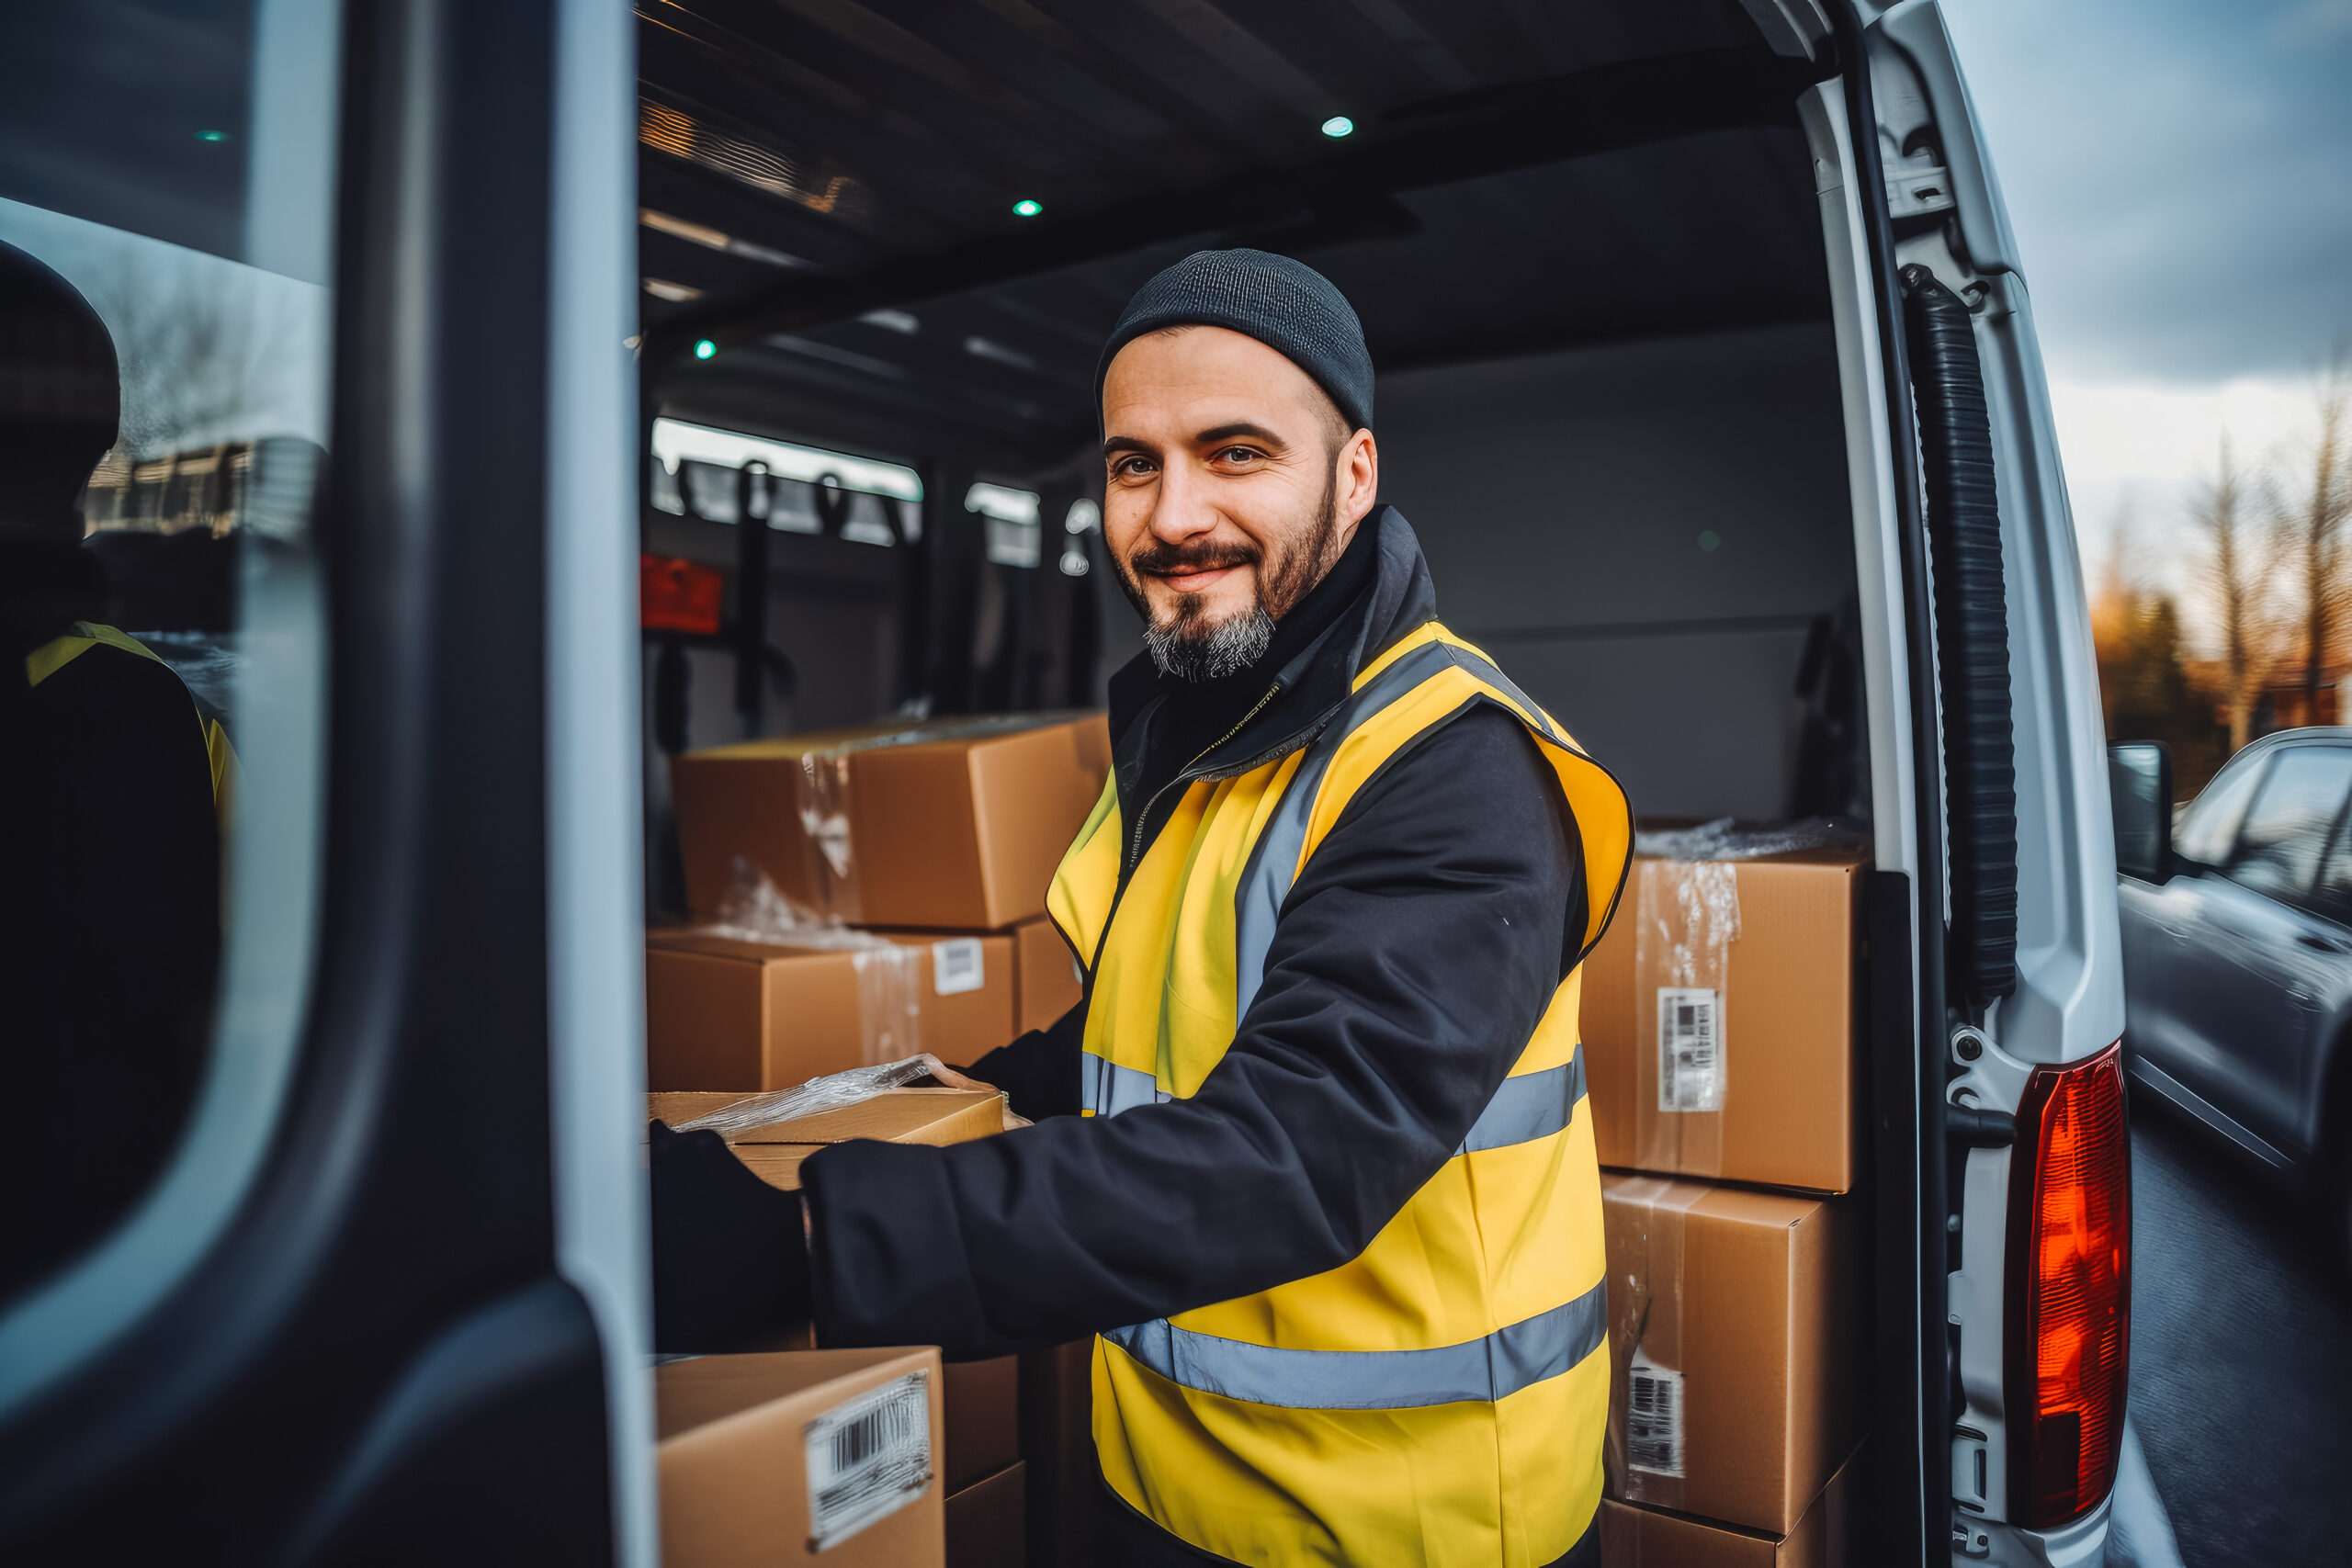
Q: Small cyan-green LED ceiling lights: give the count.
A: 3